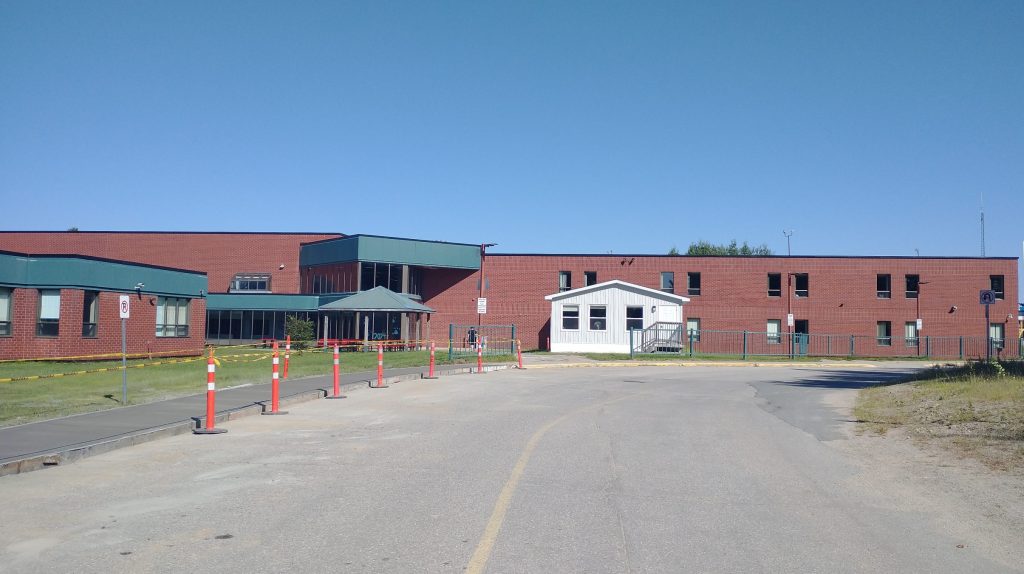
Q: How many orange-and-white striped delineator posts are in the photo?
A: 8